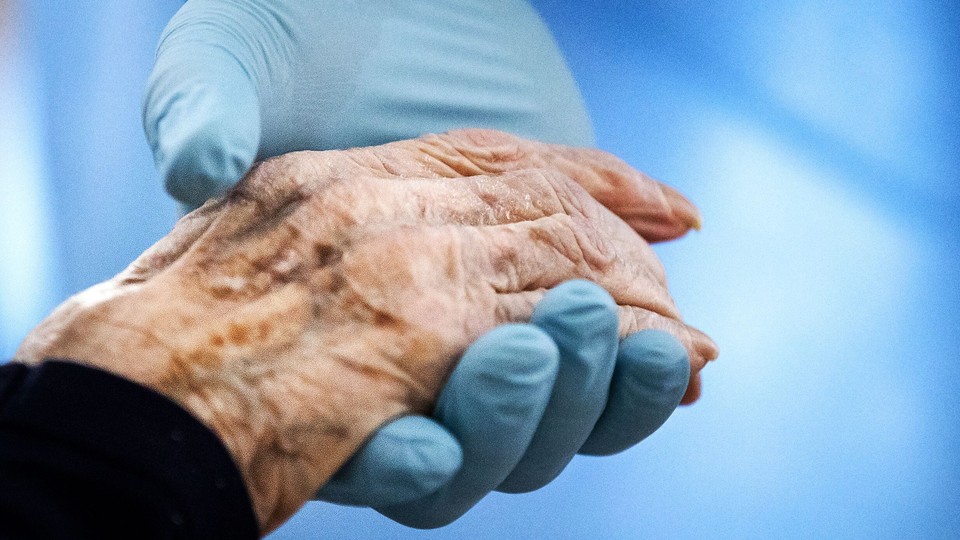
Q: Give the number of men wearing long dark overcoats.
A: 0